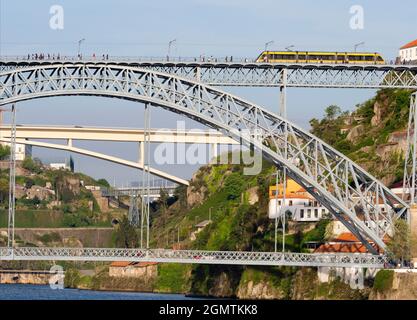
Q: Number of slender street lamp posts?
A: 4